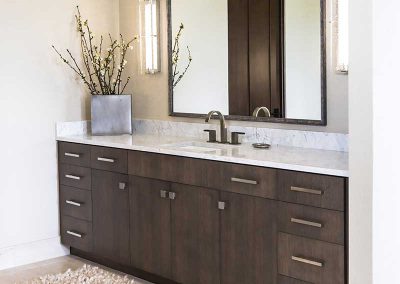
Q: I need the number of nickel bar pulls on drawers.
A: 9